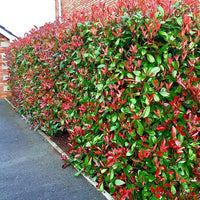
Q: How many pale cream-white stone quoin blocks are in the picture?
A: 5